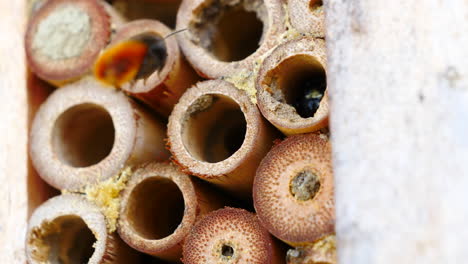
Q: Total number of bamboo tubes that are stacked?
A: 12